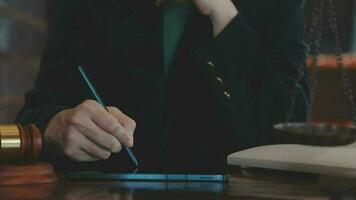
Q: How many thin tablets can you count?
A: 1